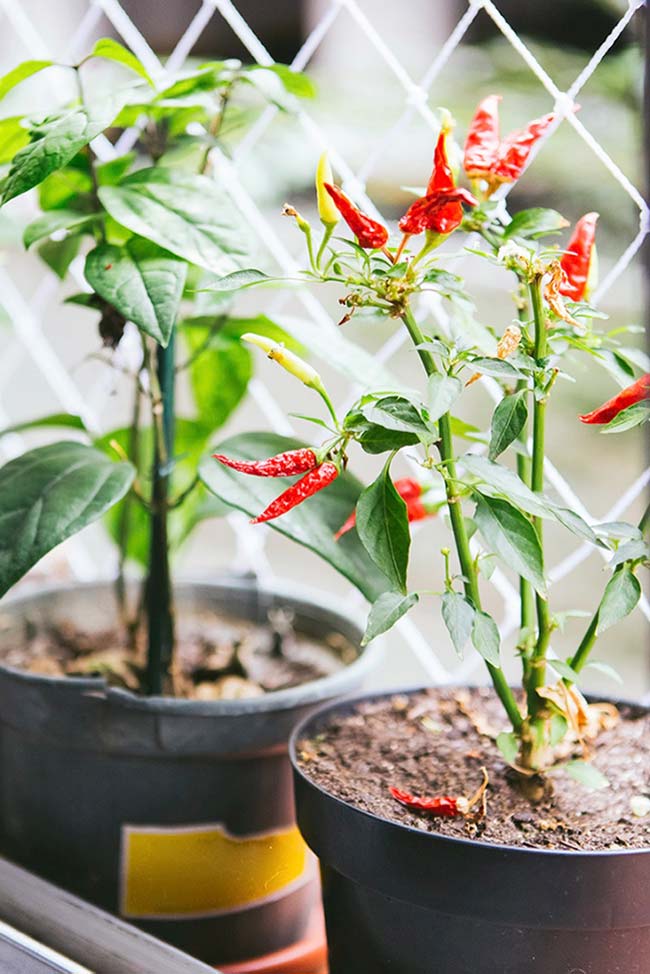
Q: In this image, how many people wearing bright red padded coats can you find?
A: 0